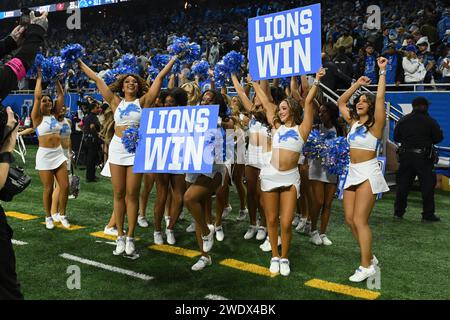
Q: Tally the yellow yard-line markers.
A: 6